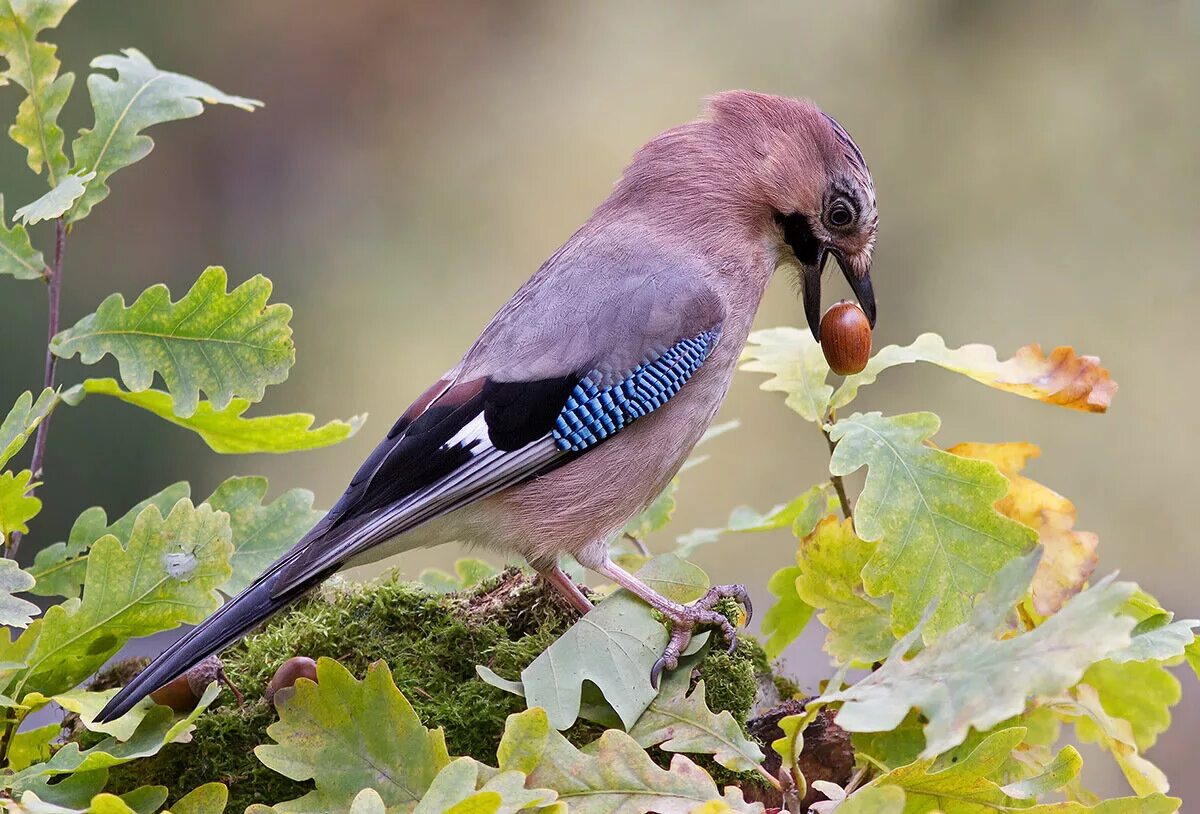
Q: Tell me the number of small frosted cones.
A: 0